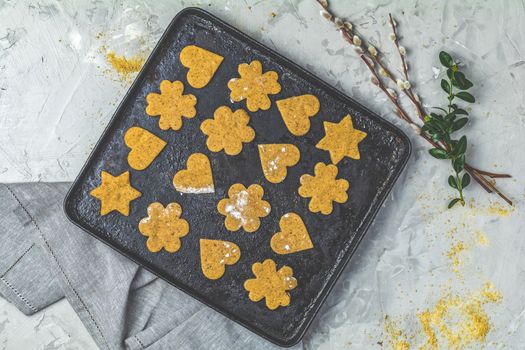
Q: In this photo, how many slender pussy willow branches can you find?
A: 3